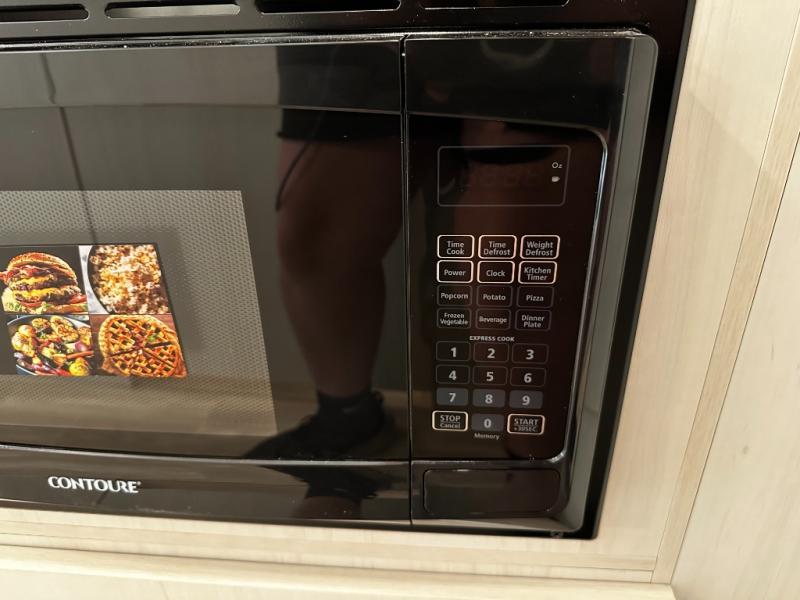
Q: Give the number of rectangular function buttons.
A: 14